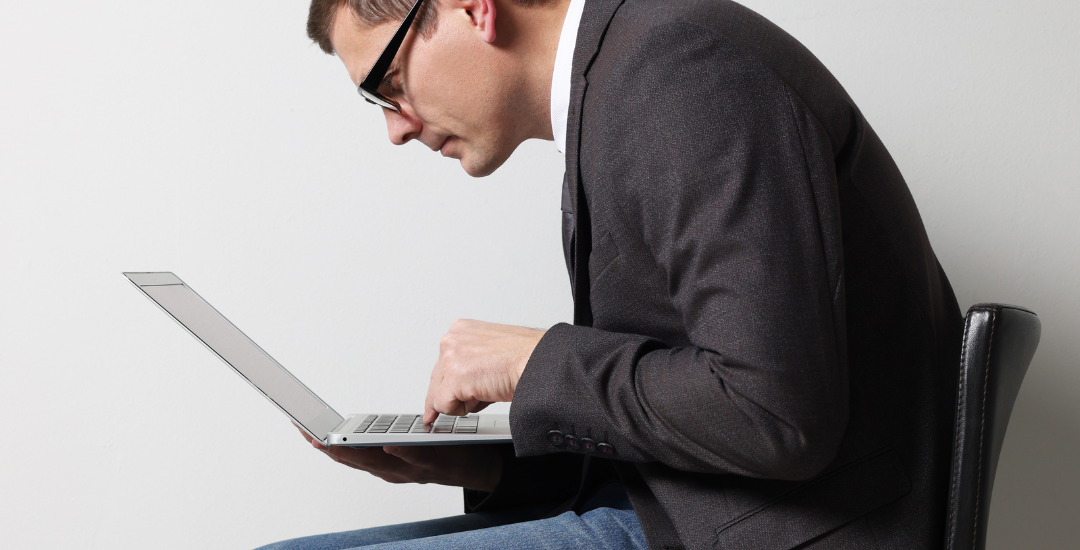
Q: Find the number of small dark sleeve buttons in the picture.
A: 4